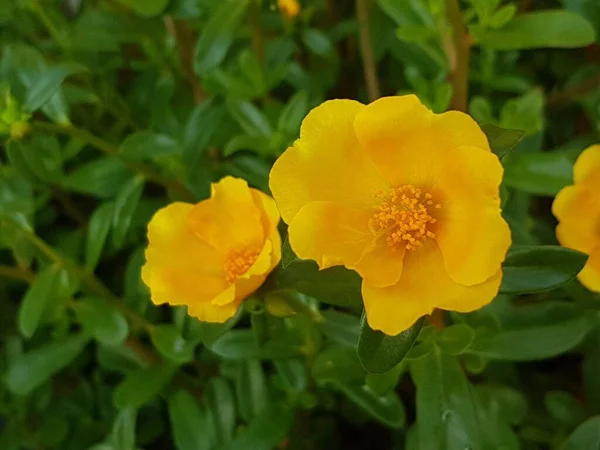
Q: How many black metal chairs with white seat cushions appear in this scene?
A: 0